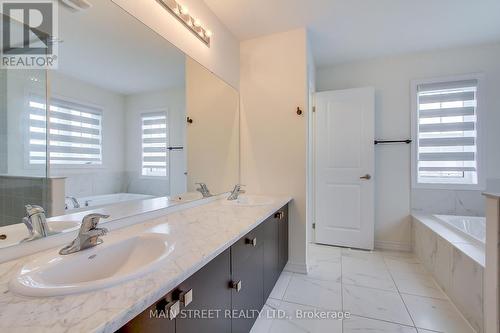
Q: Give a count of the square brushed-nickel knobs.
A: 6